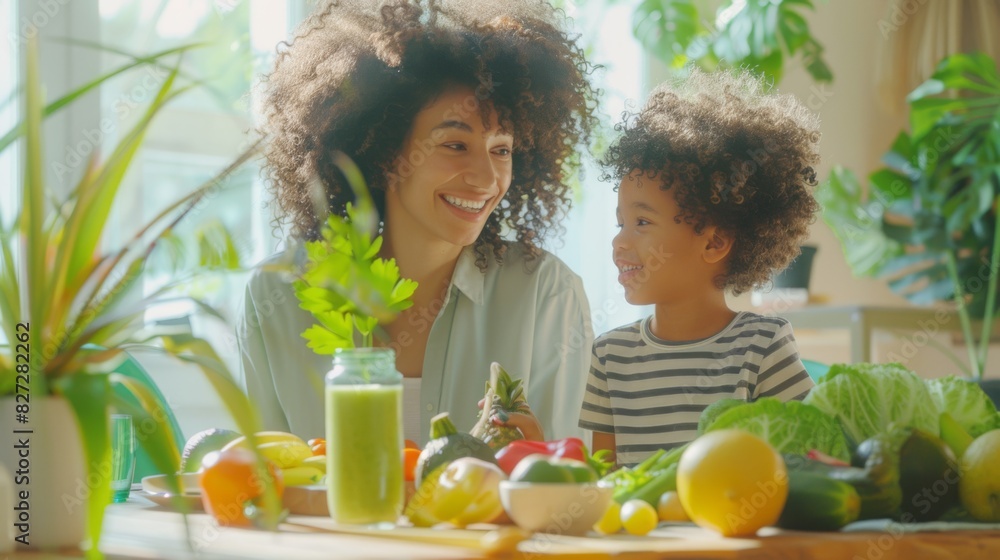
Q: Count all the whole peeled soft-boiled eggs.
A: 0